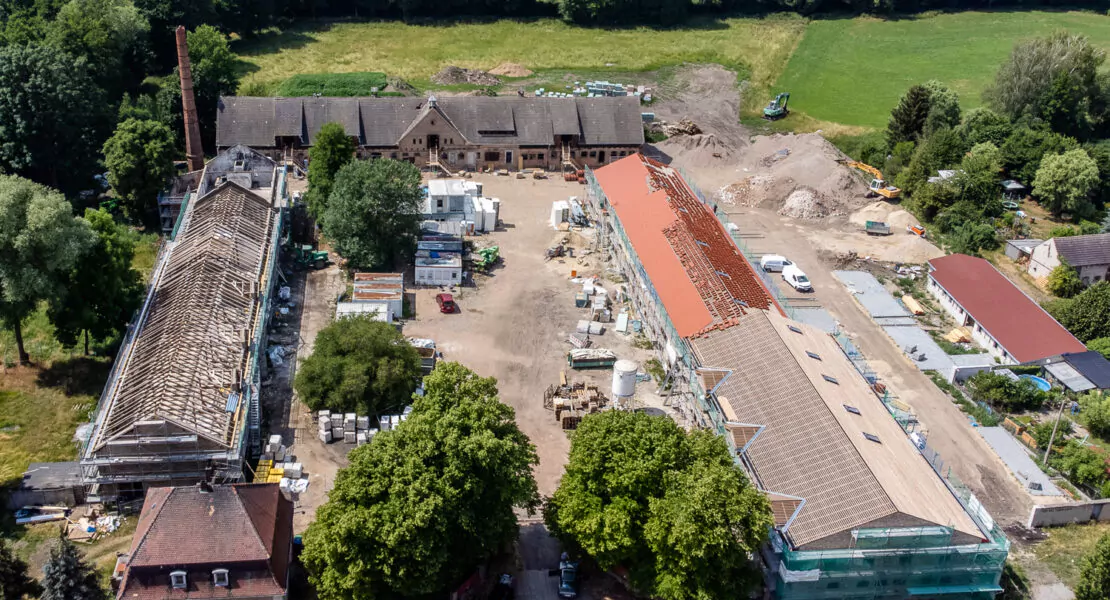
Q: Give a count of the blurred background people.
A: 0